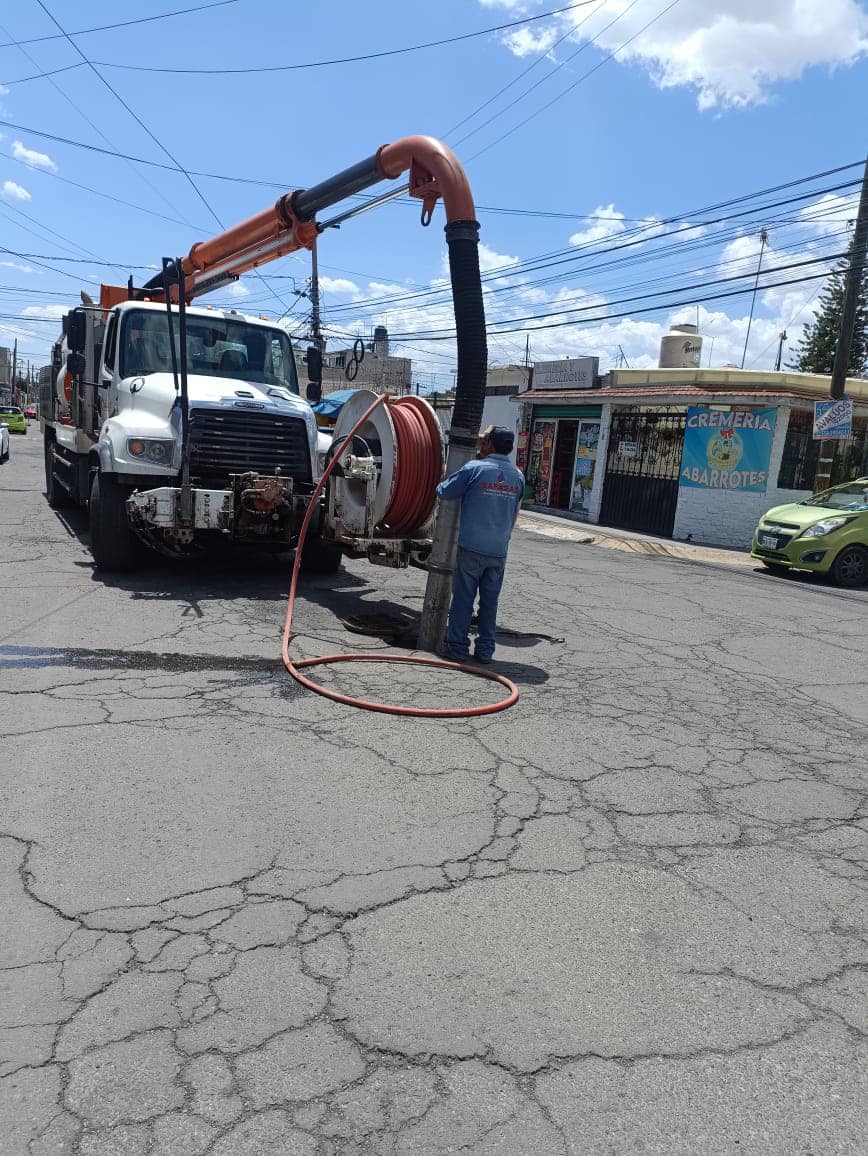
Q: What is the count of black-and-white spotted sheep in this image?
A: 0